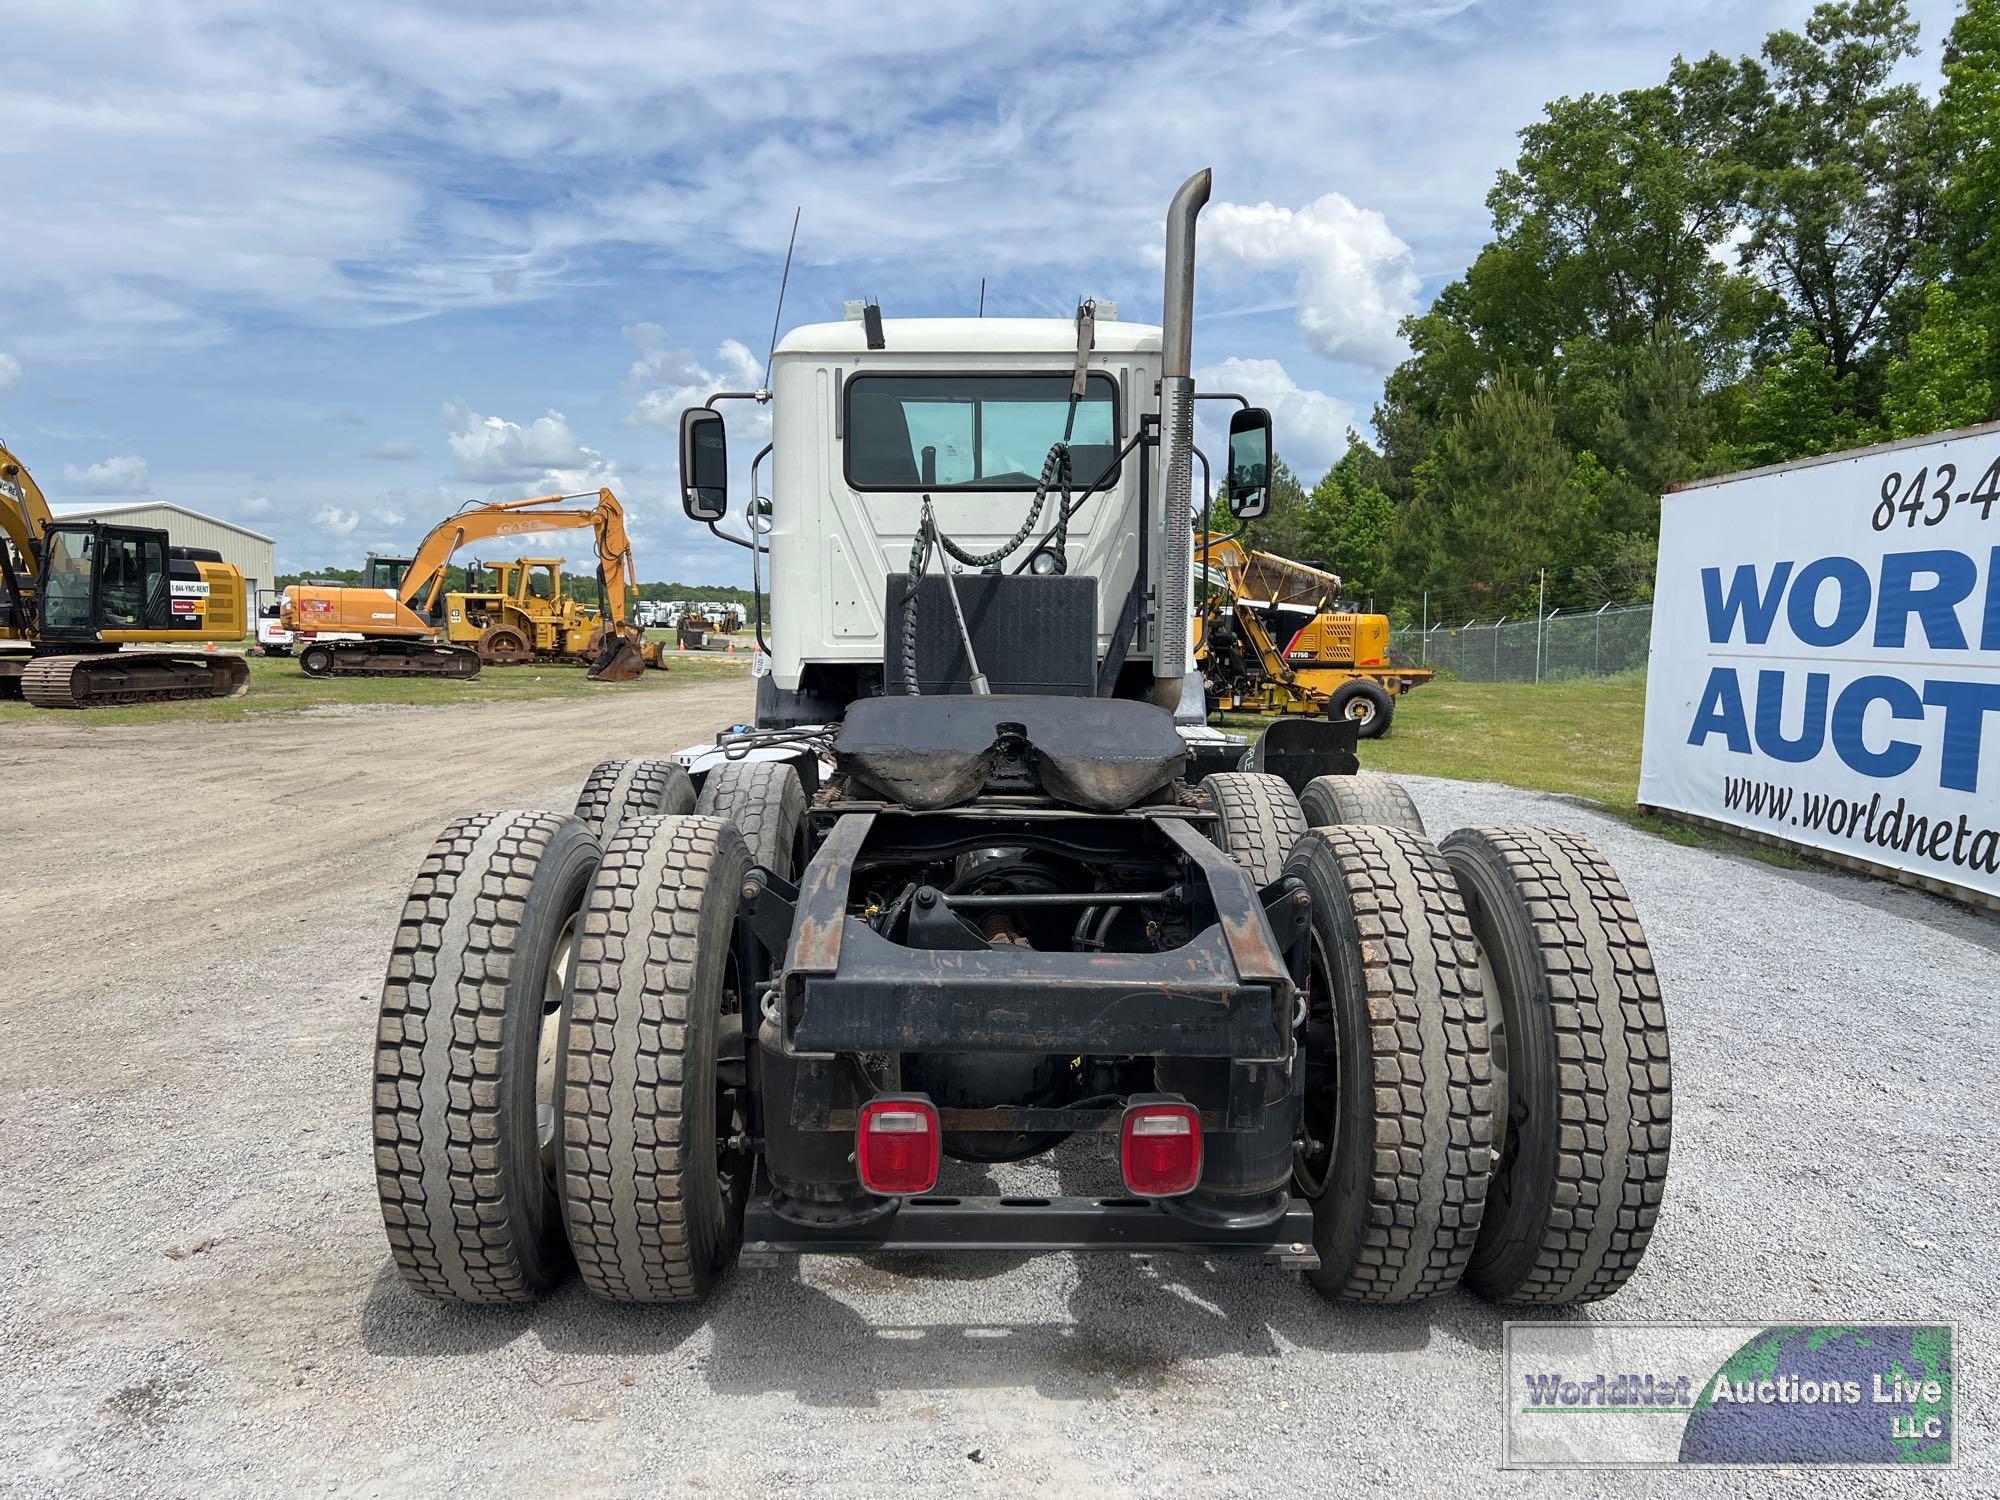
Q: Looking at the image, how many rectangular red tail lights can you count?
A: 2